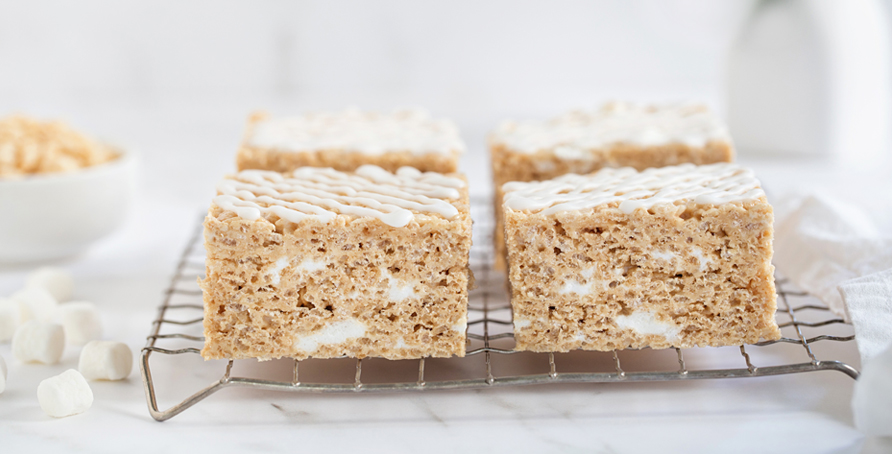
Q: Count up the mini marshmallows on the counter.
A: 8